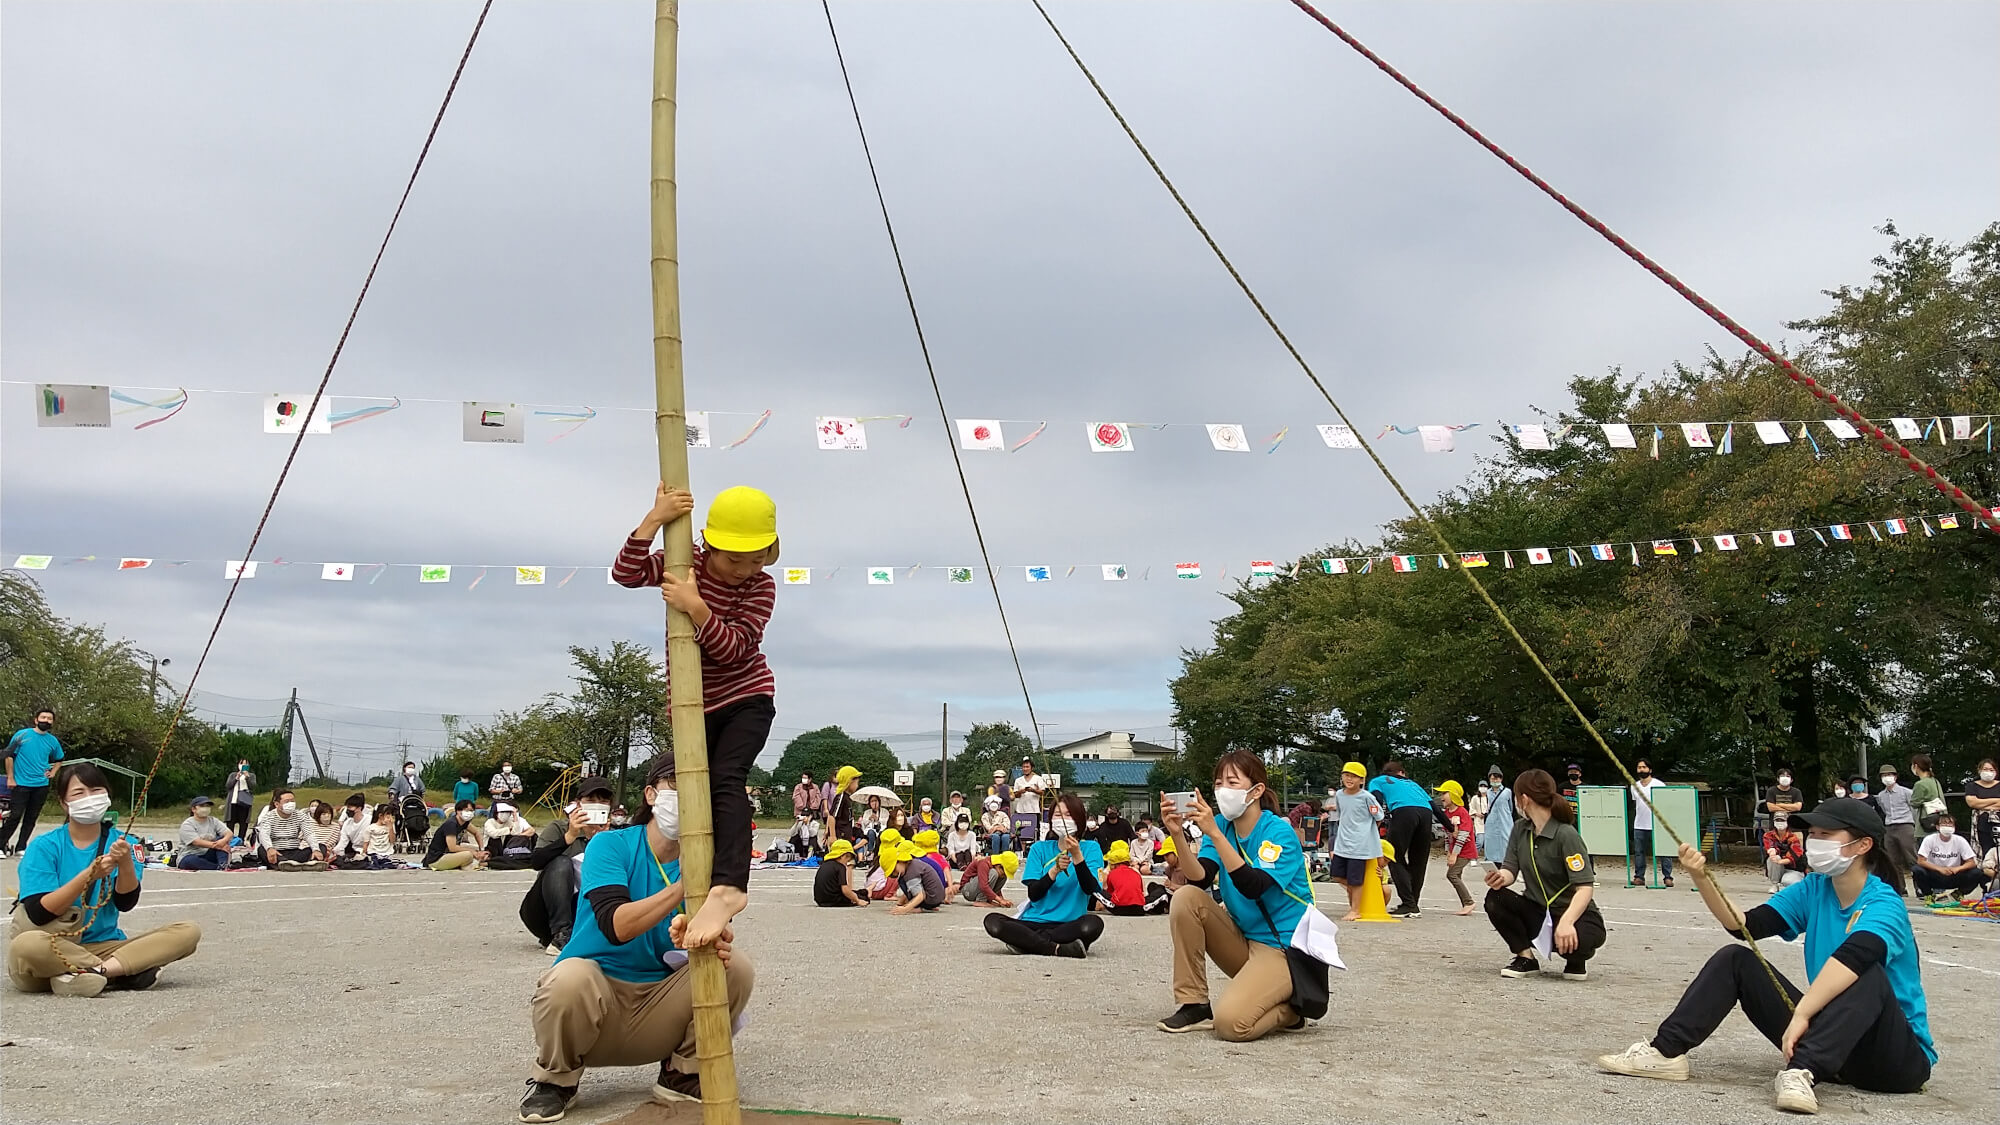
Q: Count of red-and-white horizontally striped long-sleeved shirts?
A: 1